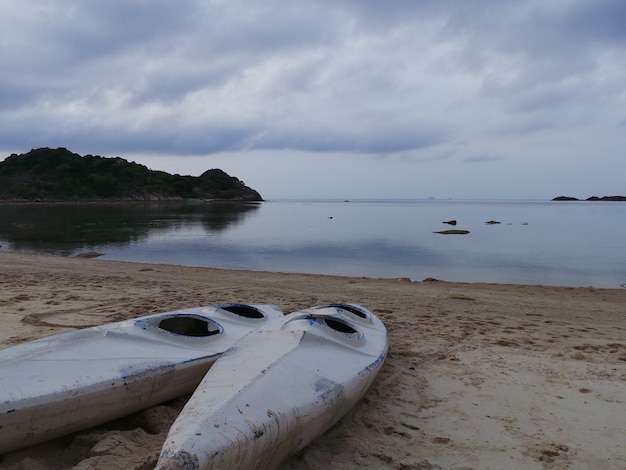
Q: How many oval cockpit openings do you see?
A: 4